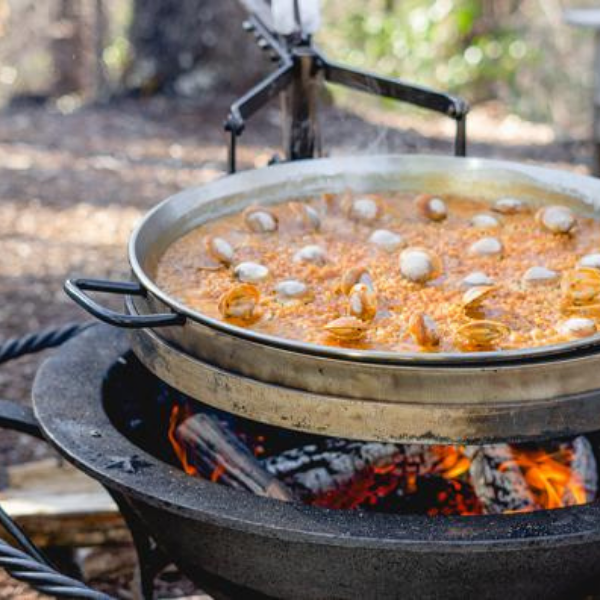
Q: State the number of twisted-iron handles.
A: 2